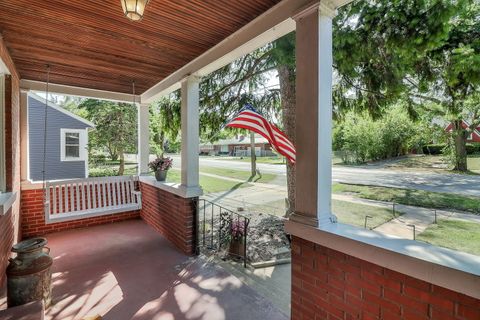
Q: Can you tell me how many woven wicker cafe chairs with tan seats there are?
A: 0